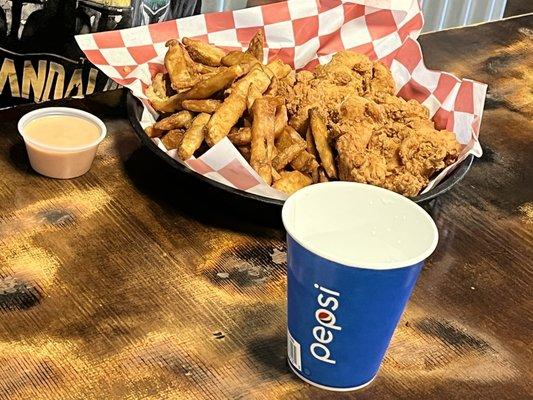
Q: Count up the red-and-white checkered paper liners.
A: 1